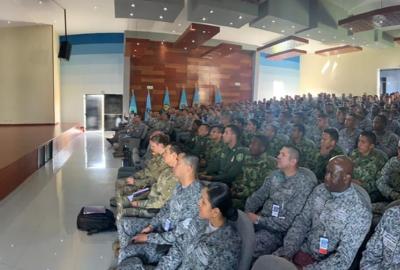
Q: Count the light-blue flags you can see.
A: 6